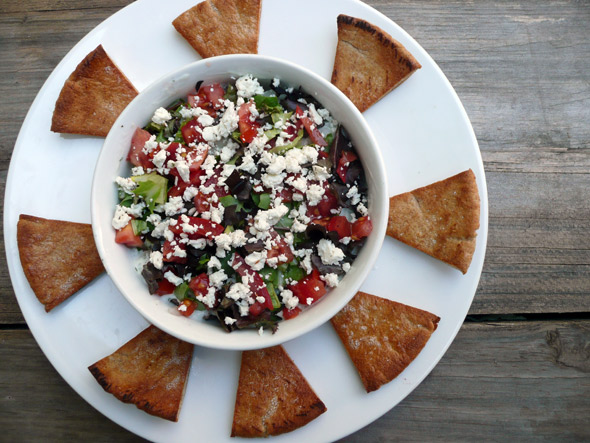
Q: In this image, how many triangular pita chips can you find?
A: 8